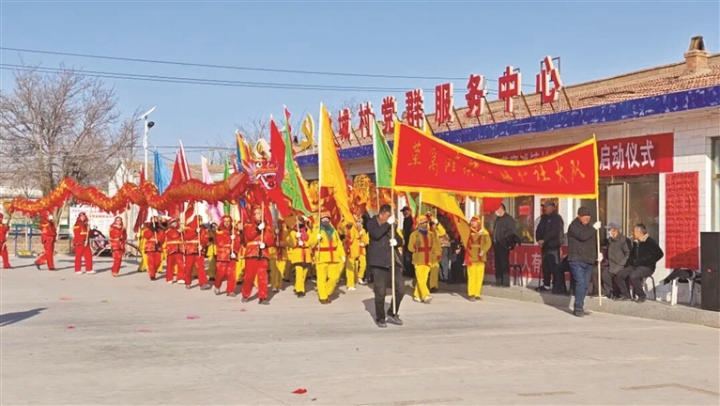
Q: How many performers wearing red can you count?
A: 9